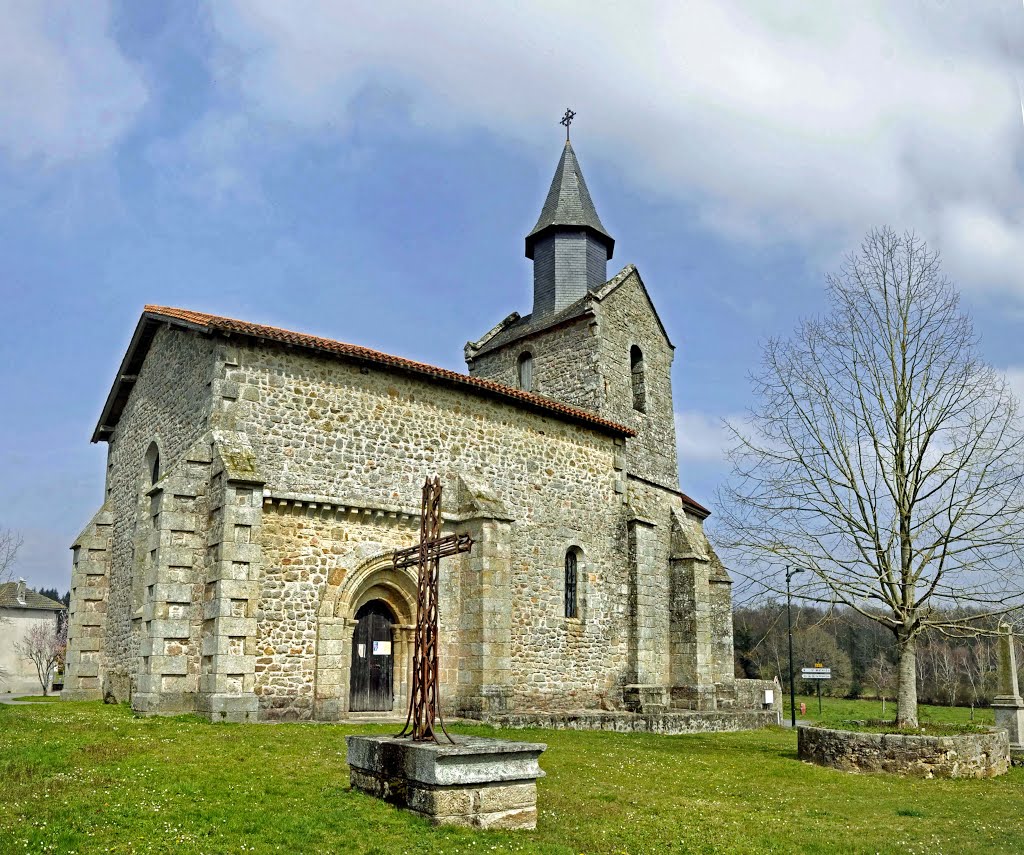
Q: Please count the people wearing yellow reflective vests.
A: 0